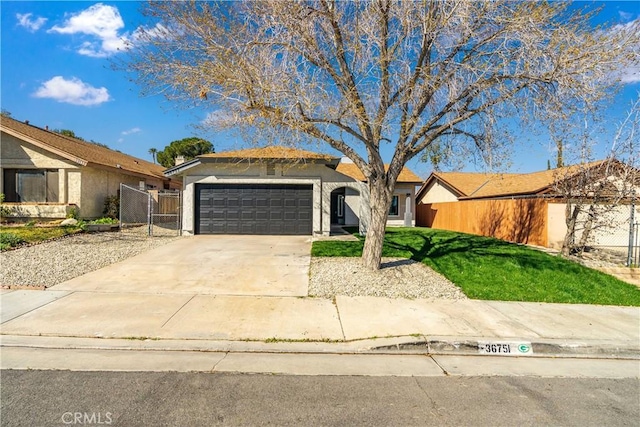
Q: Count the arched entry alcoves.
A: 1